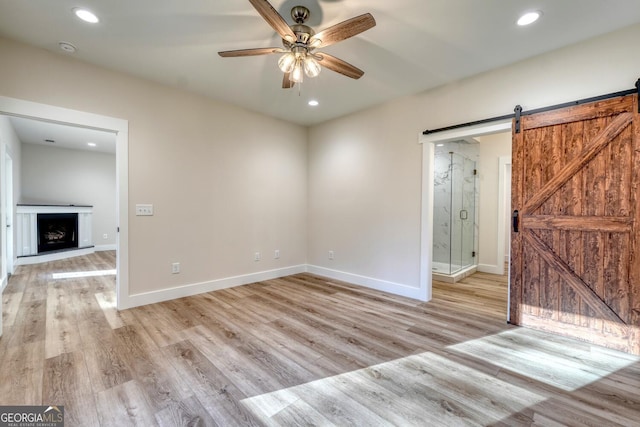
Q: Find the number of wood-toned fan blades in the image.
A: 5